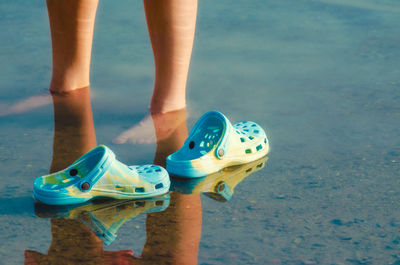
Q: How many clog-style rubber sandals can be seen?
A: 2